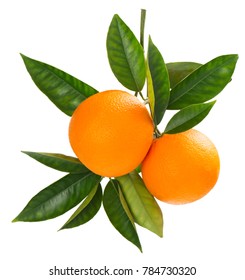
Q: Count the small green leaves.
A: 11